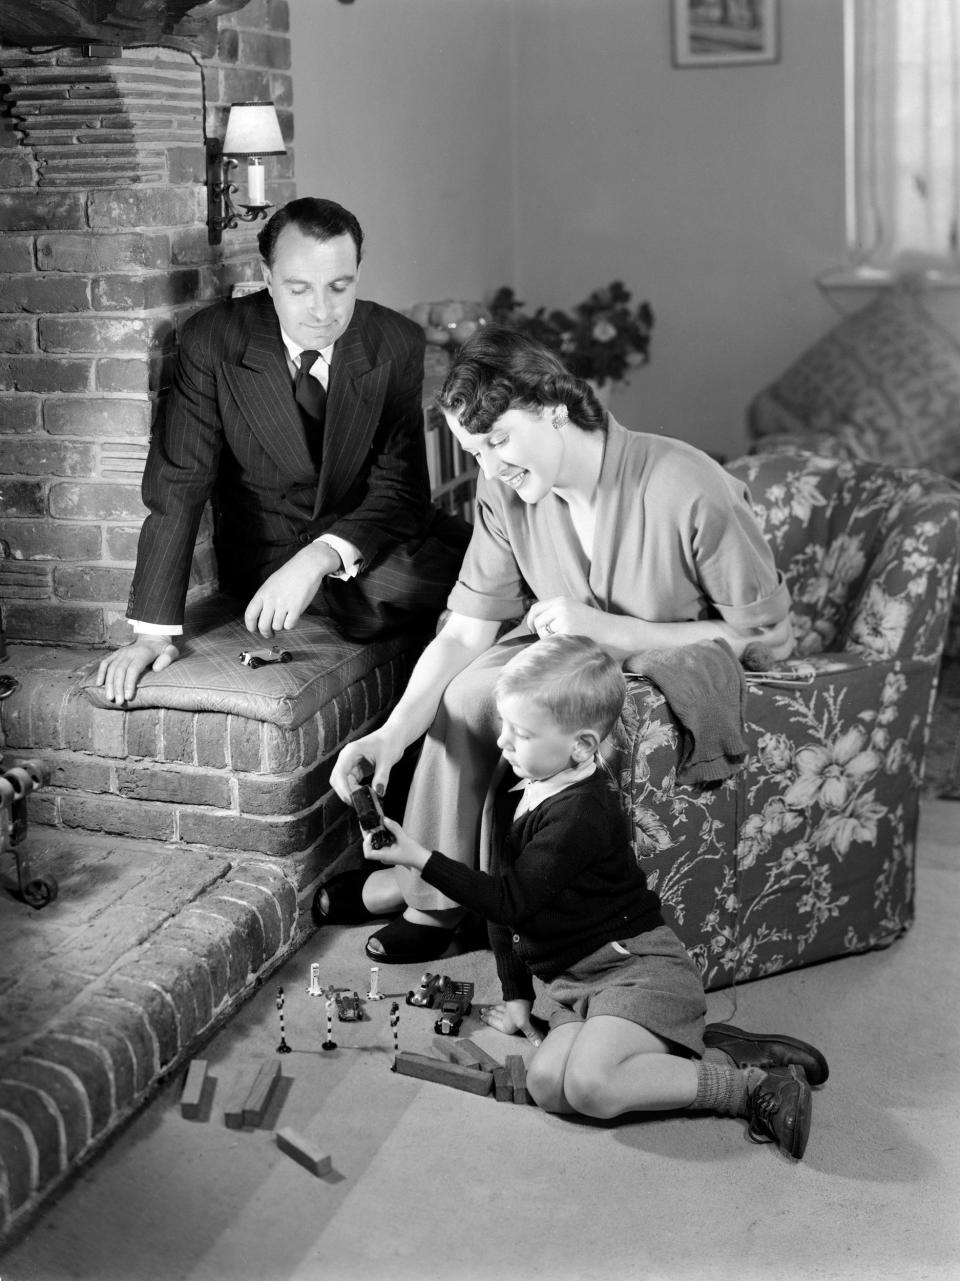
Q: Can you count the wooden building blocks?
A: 9